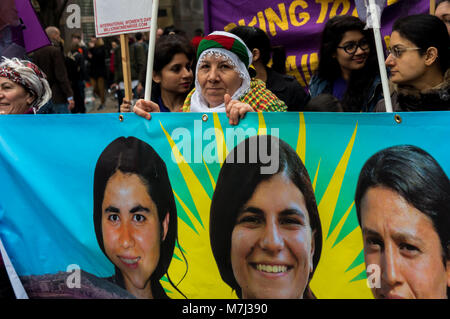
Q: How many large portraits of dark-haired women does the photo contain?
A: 3